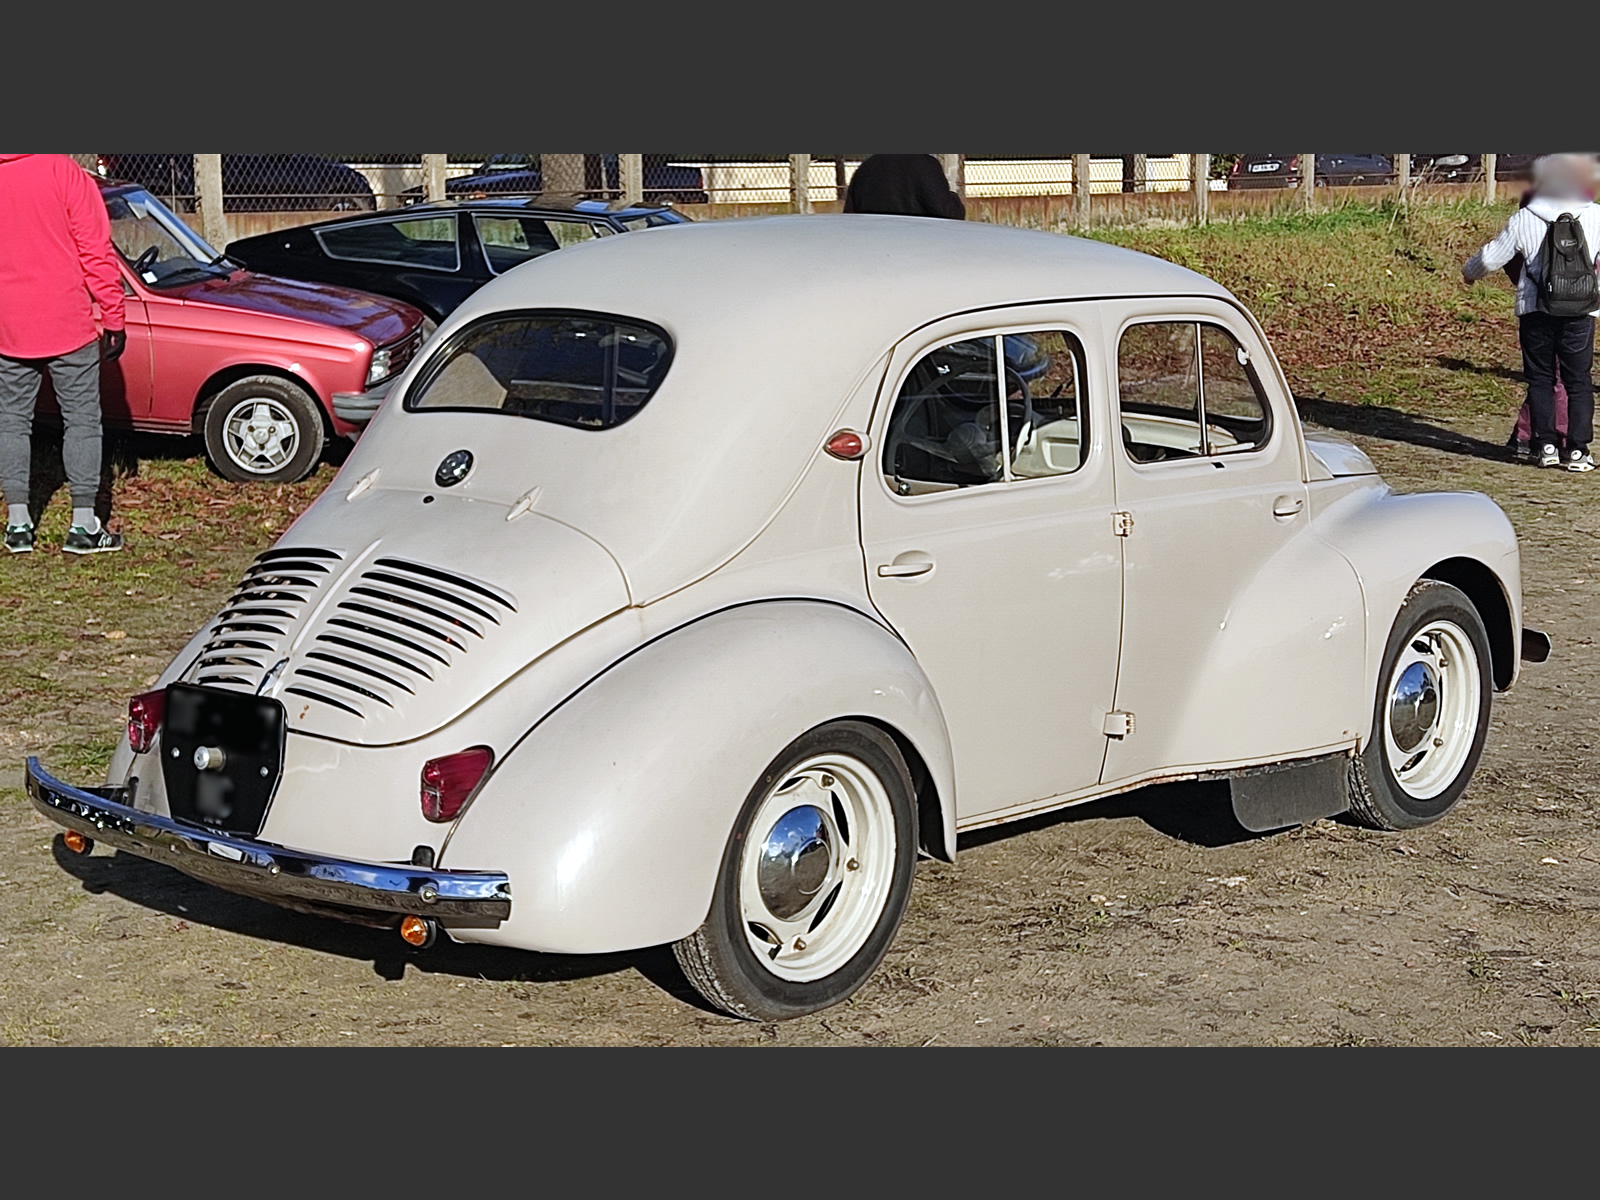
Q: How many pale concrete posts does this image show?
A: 10